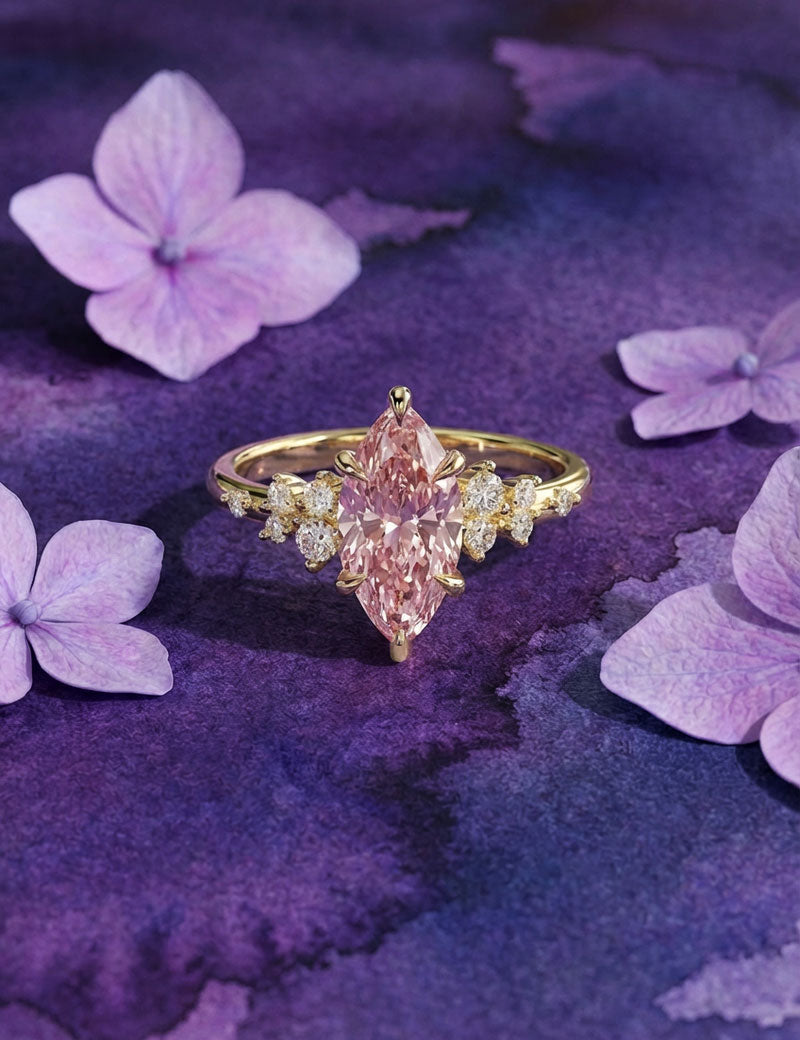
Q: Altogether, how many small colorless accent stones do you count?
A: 10